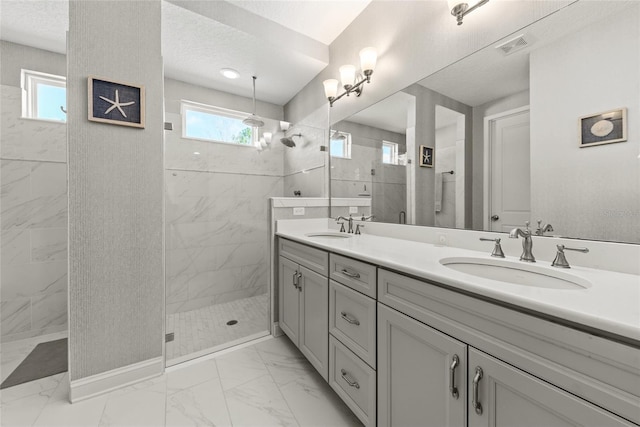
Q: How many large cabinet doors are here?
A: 4